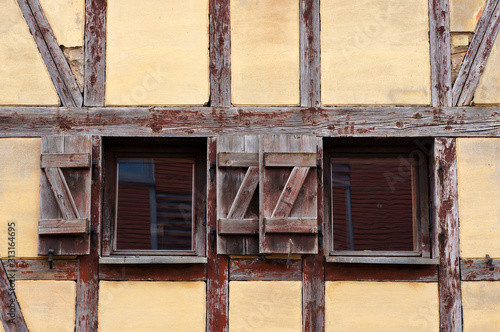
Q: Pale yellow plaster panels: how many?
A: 14